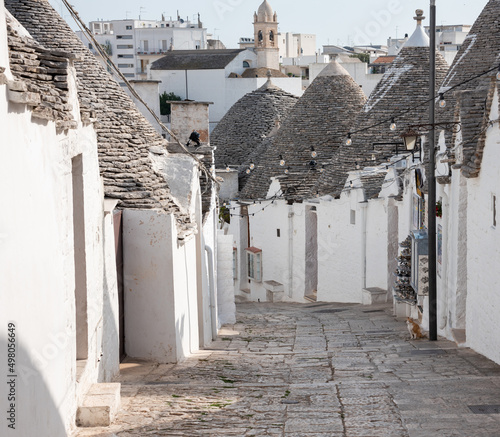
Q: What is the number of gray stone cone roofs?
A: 5